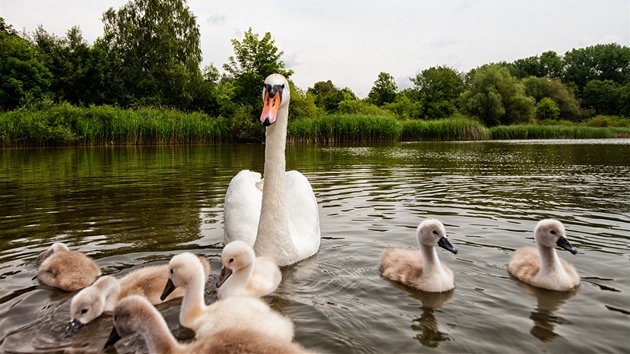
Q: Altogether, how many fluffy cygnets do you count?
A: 7